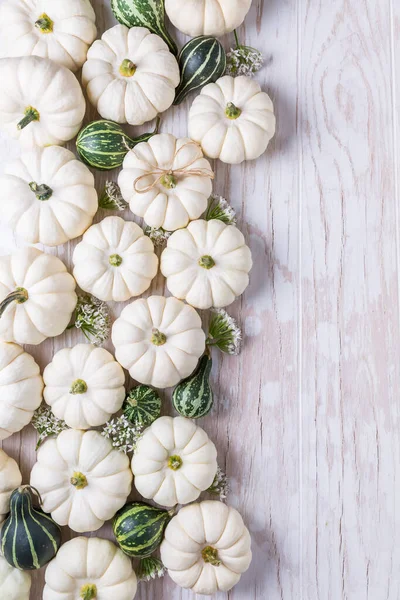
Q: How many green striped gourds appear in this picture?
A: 7